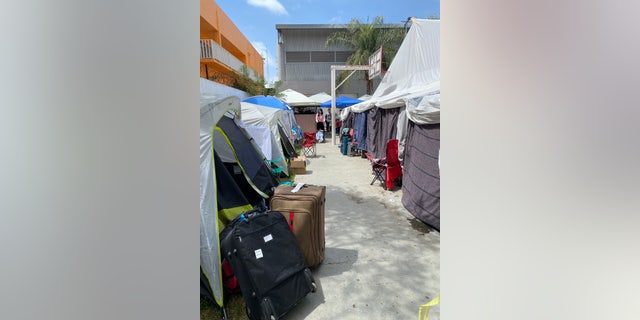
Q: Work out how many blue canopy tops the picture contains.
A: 2